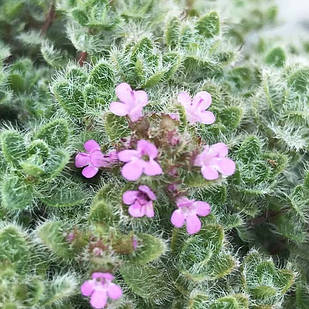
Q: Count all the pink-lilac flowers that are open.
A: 8